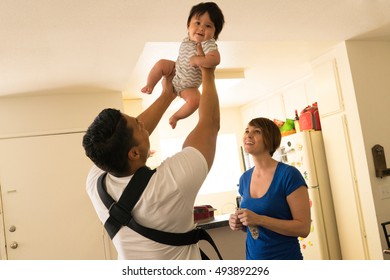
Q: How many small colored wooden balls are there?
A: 0